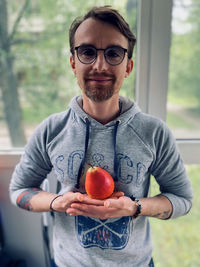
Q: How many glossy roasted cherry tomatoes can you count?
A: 0